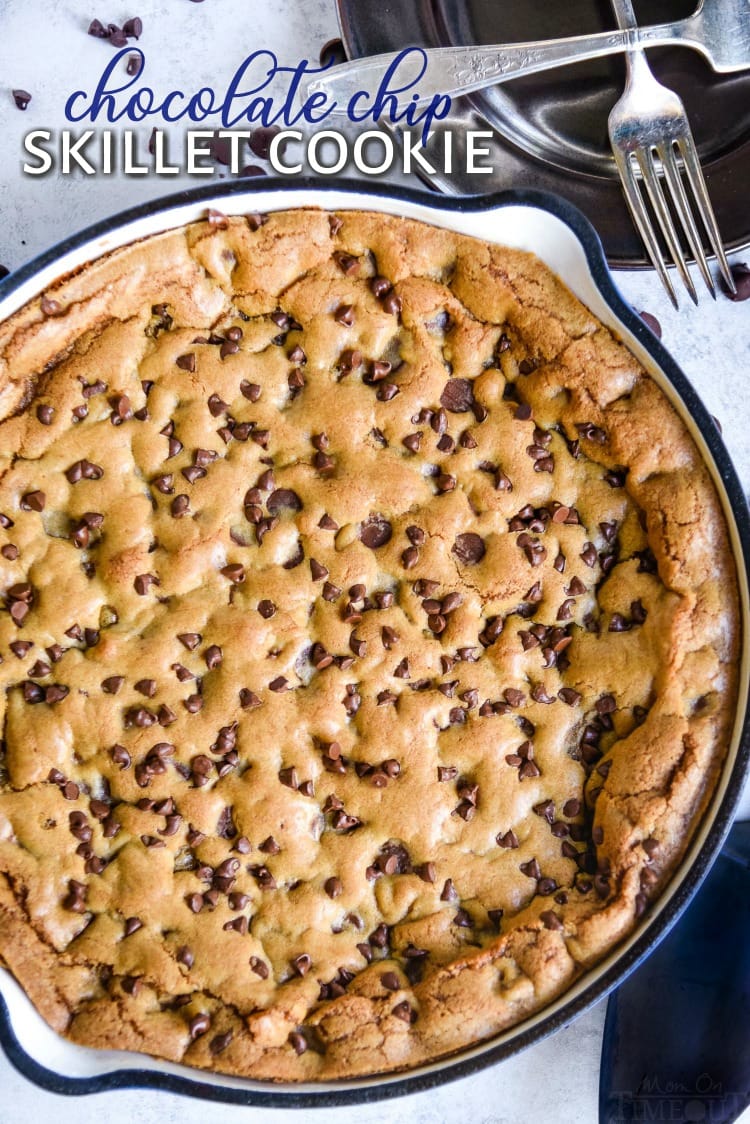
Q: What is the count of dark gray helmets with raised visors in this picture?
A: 0